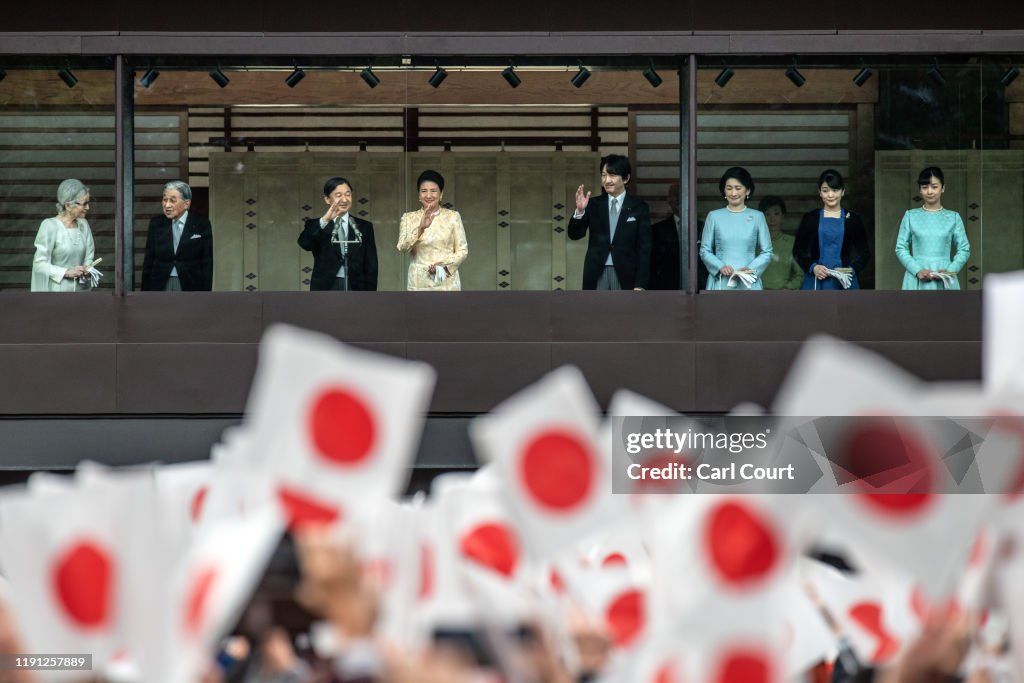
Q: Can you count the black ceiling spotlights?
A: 15